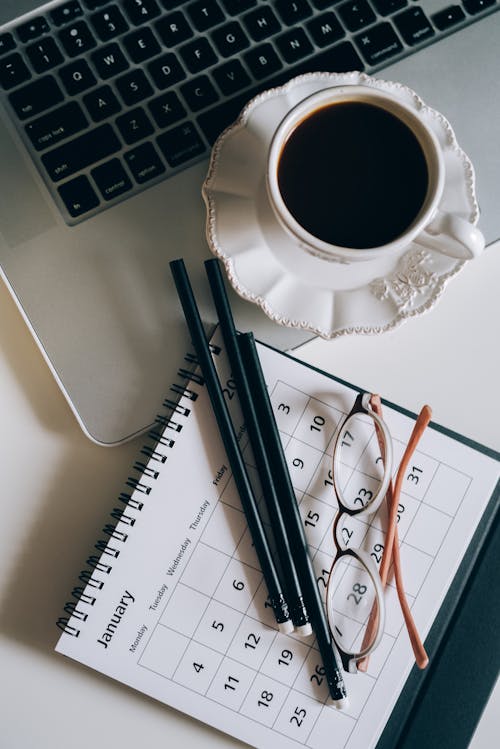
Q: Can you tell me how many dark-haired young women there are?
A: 0